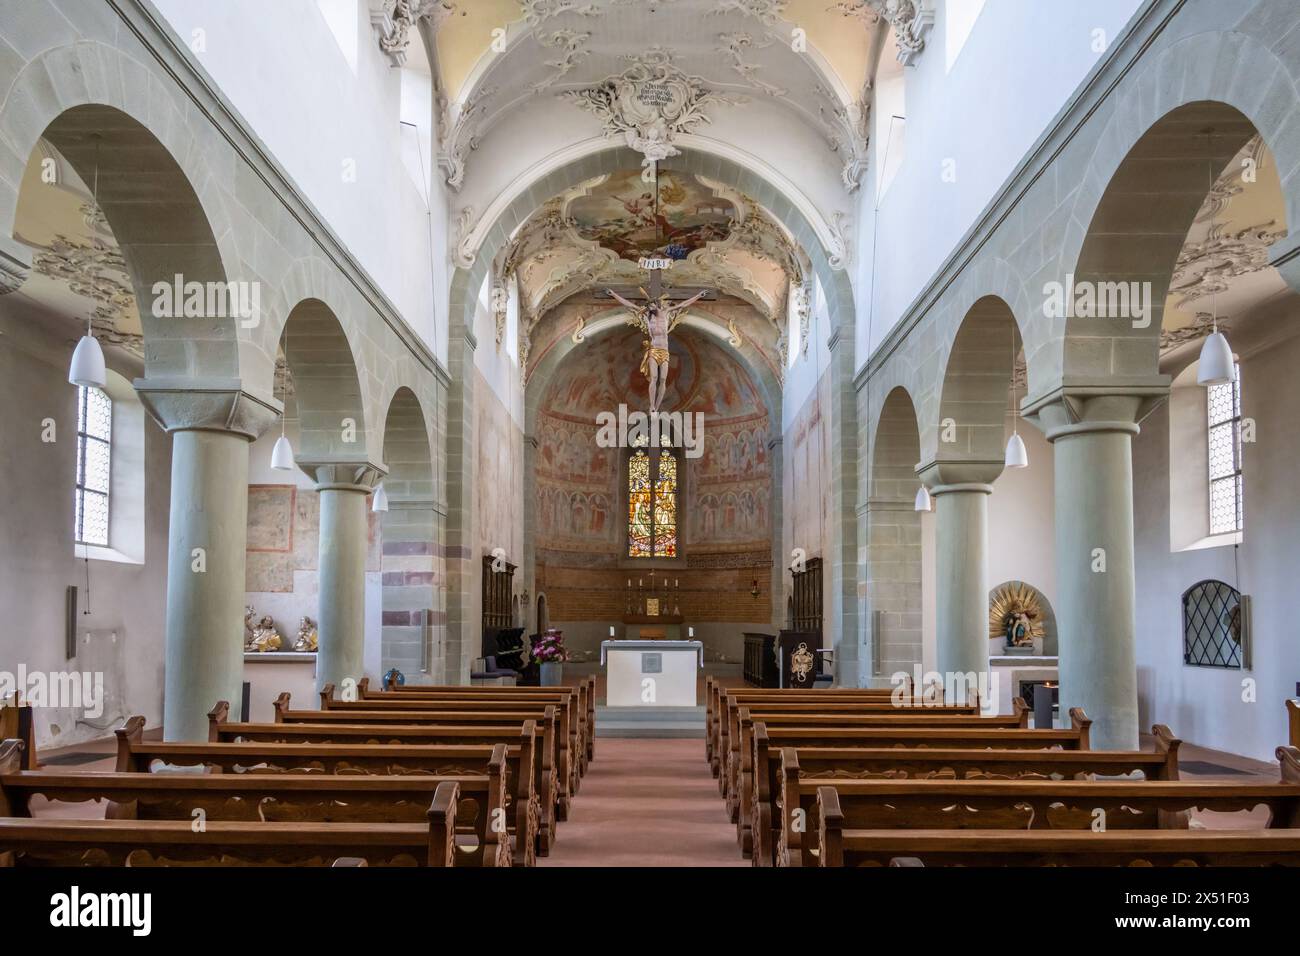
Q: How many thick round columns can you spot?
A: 4